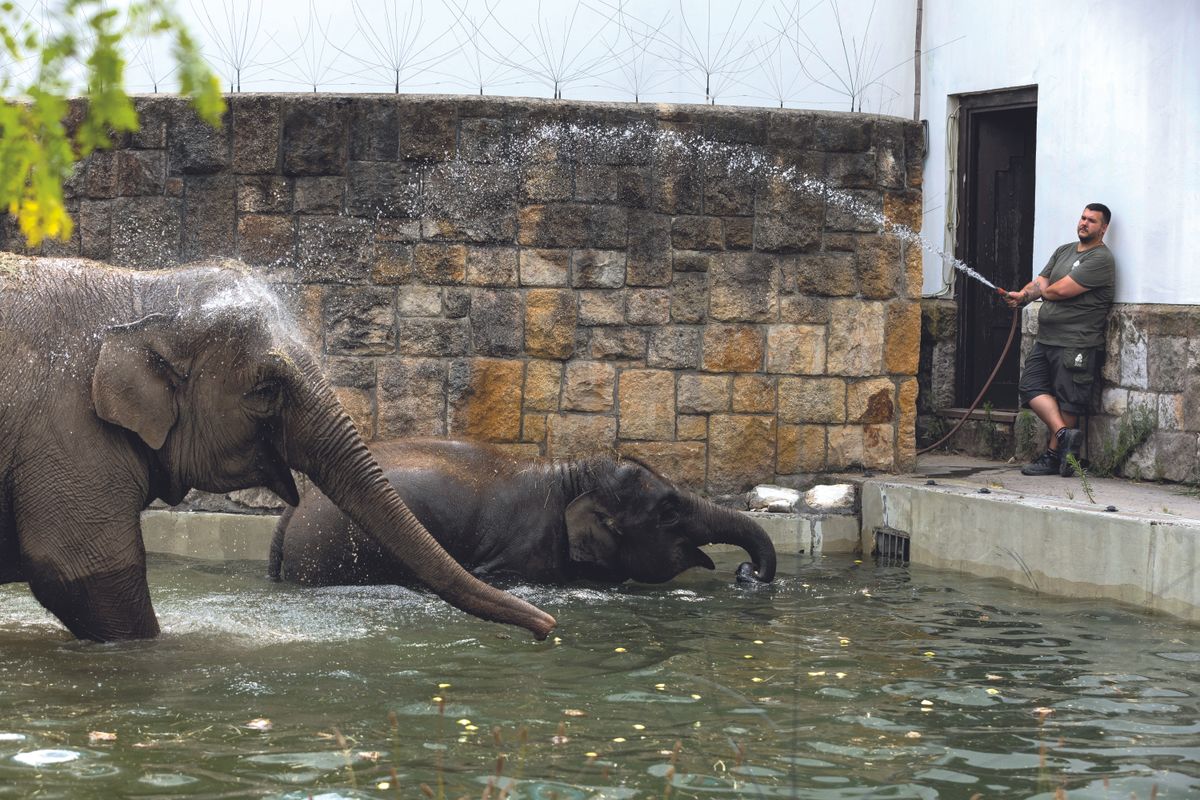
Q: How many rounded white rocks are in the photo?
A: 2